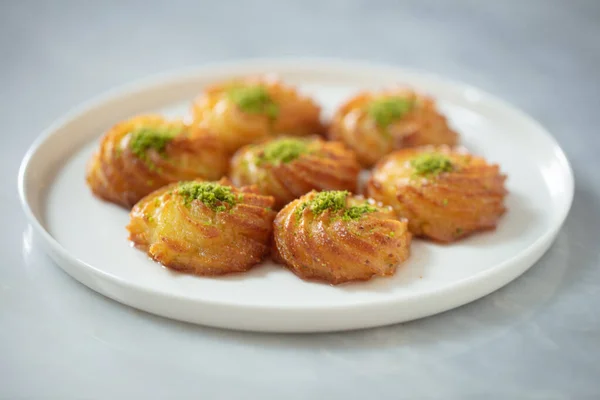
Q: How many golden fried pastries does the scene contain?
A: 7